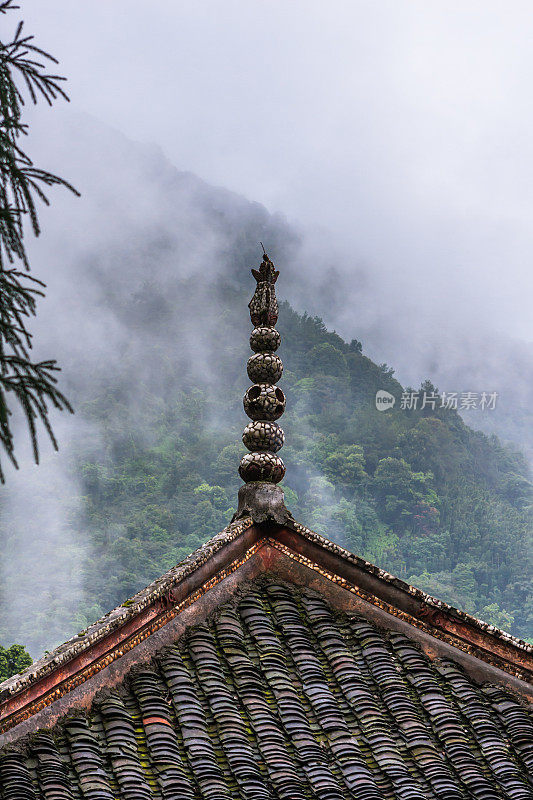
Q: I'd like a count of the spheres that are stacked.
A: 5